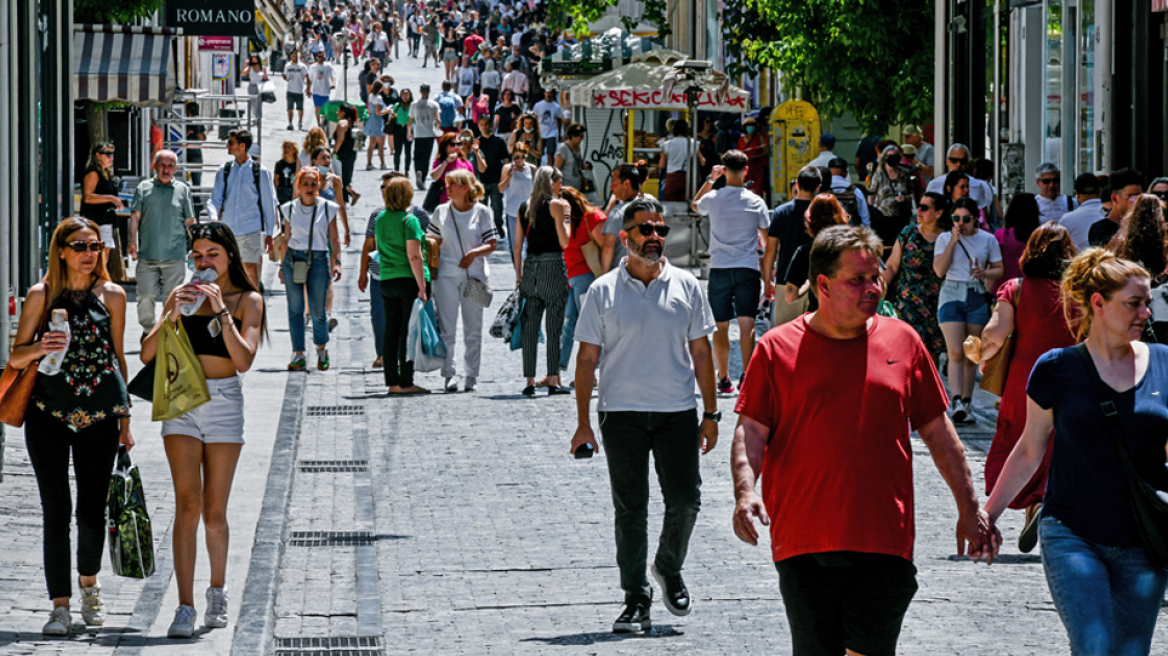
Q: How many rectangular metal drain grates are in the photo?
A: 4